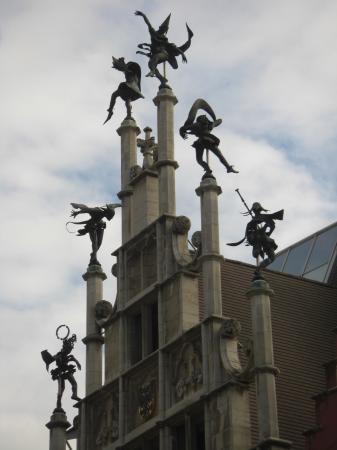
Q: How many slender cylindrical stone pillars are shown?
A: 6